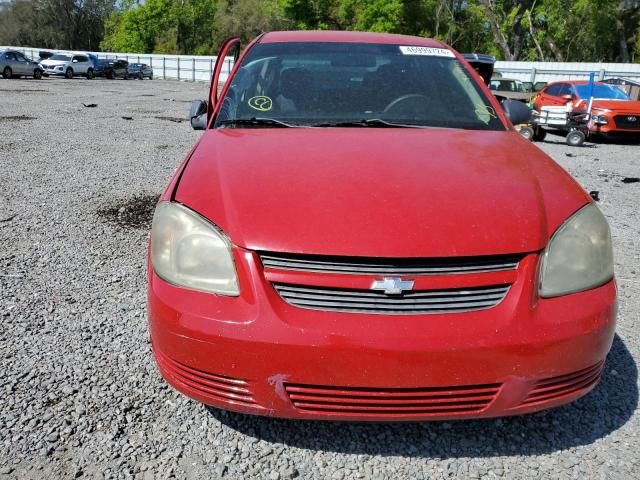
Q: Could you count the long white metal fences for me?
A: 1